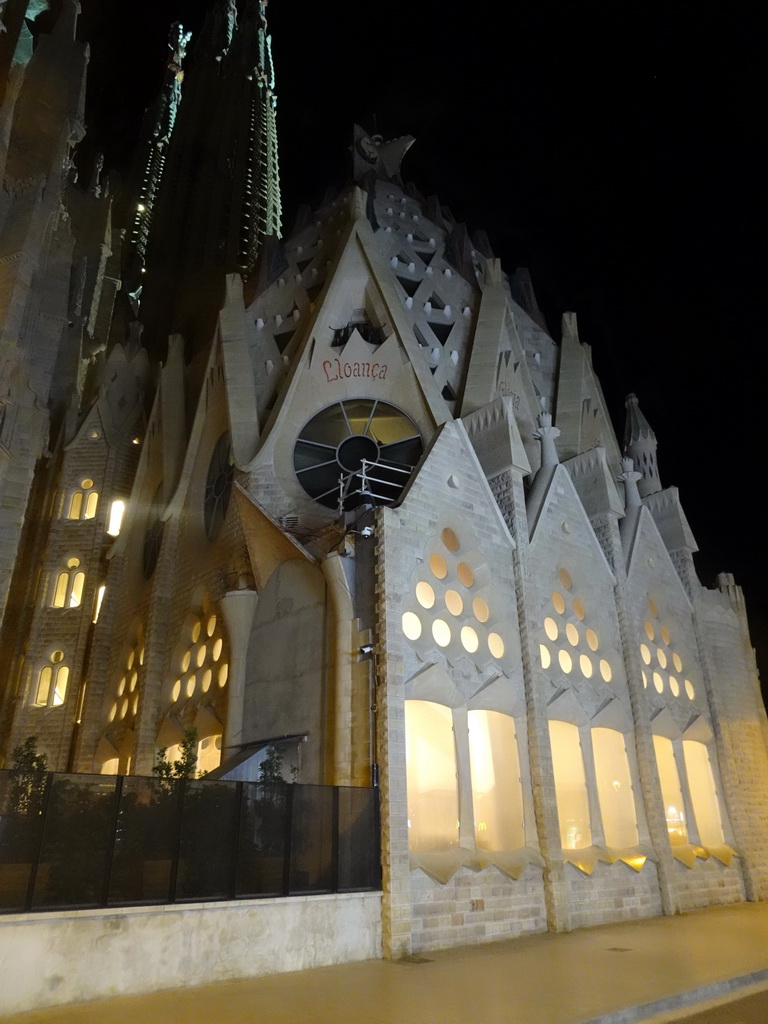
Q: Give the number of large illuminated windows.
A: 6